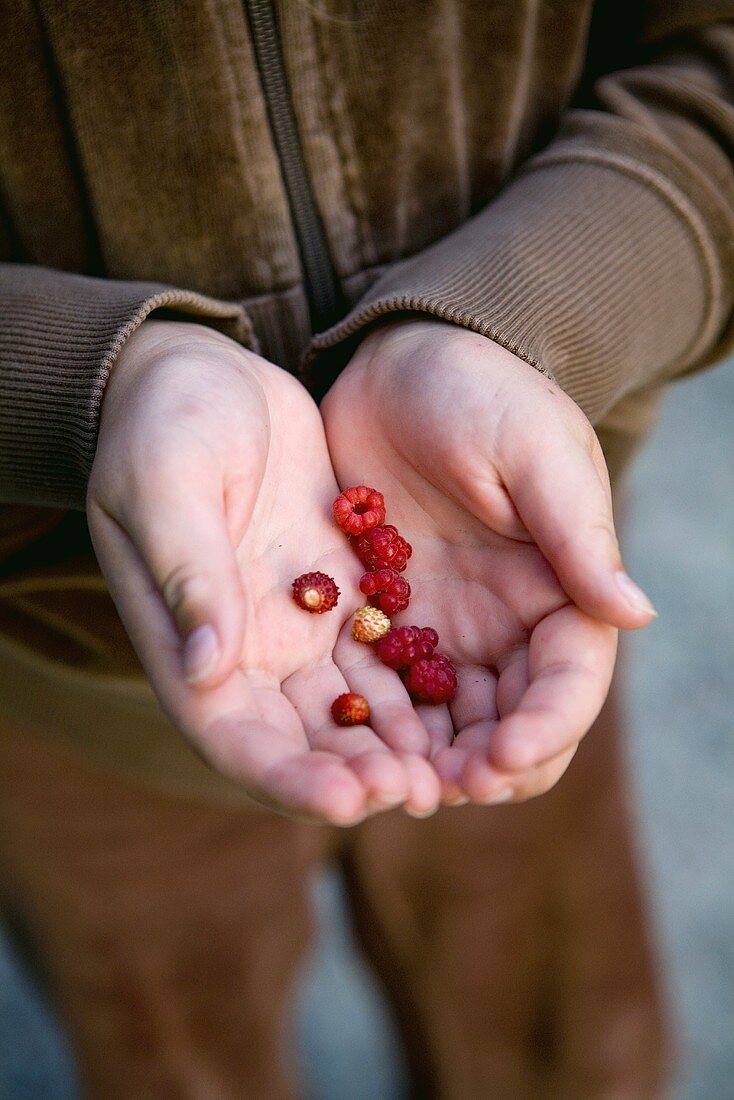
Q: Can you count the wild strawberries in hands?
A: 3